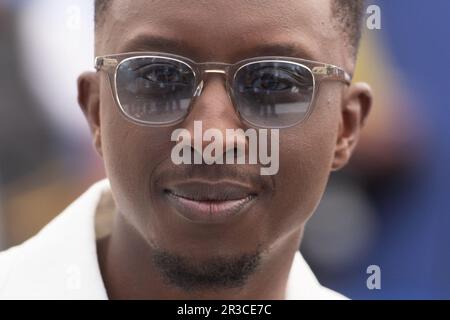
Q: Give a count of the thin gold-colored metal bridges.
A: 1